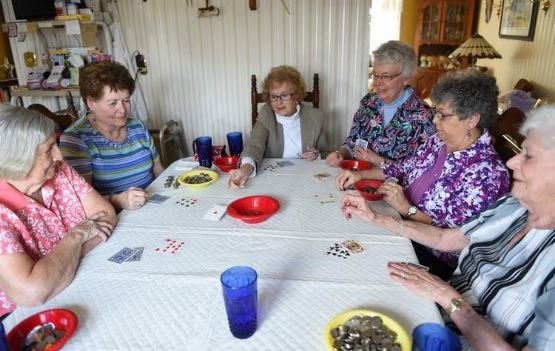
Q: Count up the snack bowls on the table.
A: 7